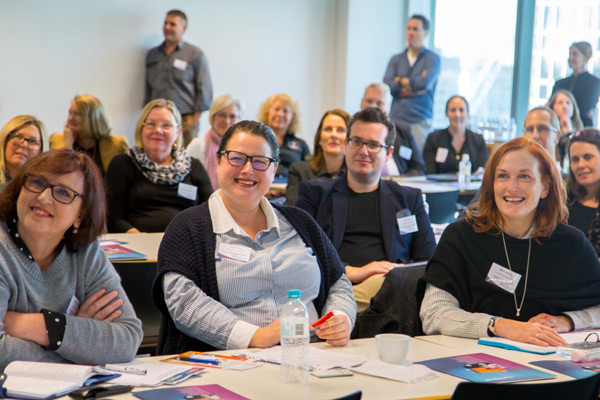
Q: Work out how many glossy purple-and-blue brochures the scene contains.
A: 4